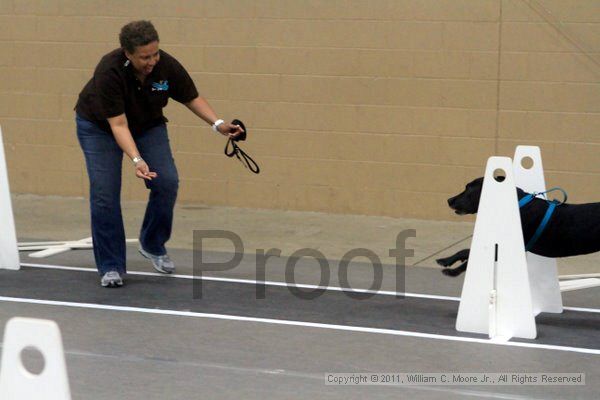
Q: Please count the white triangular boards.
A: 4